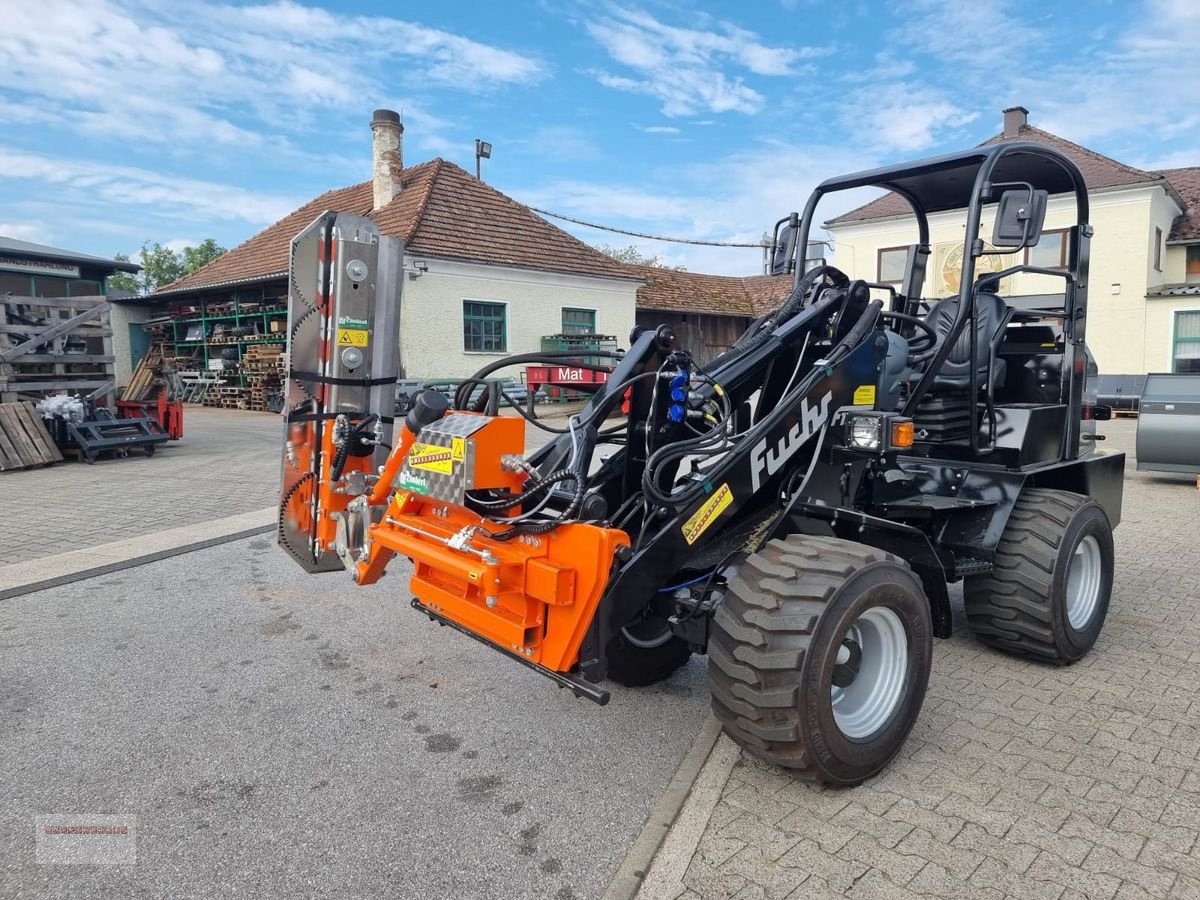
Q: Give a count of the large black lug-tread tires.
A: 3